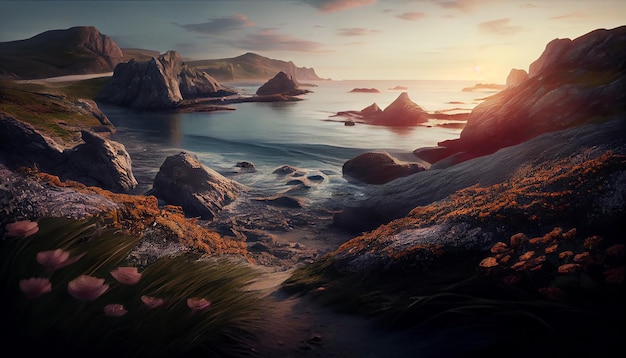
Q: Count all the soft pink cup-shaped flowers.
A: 8